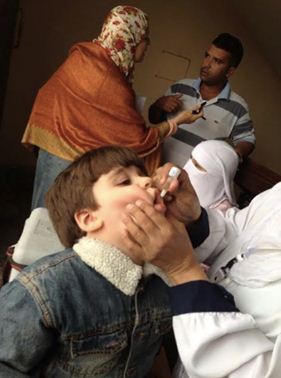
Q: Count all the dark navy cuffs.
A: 2